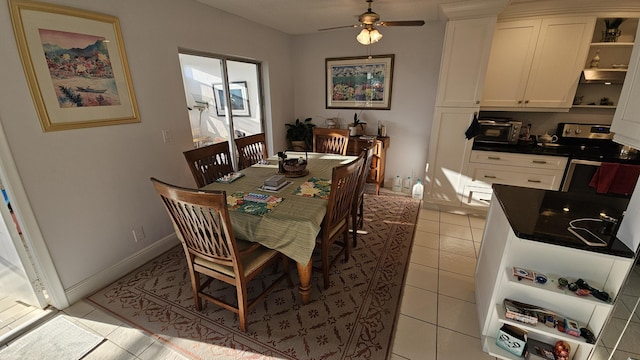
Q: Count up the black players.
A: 0